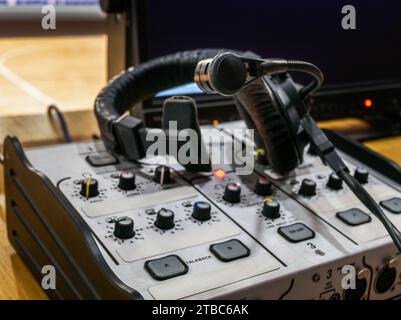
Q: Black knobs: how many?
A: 13